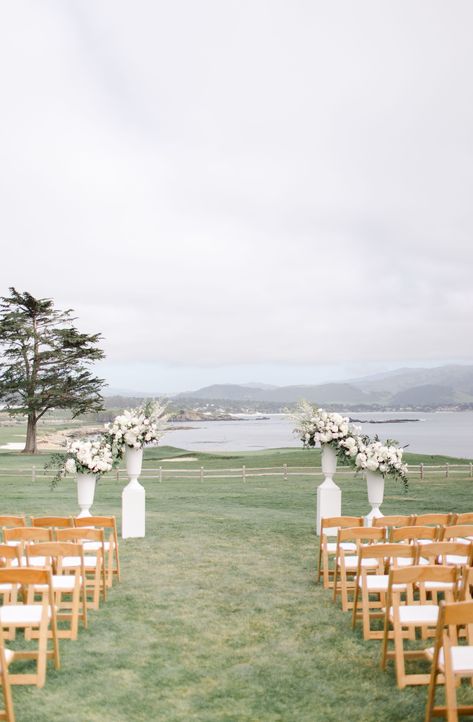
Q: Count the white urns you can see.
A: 4